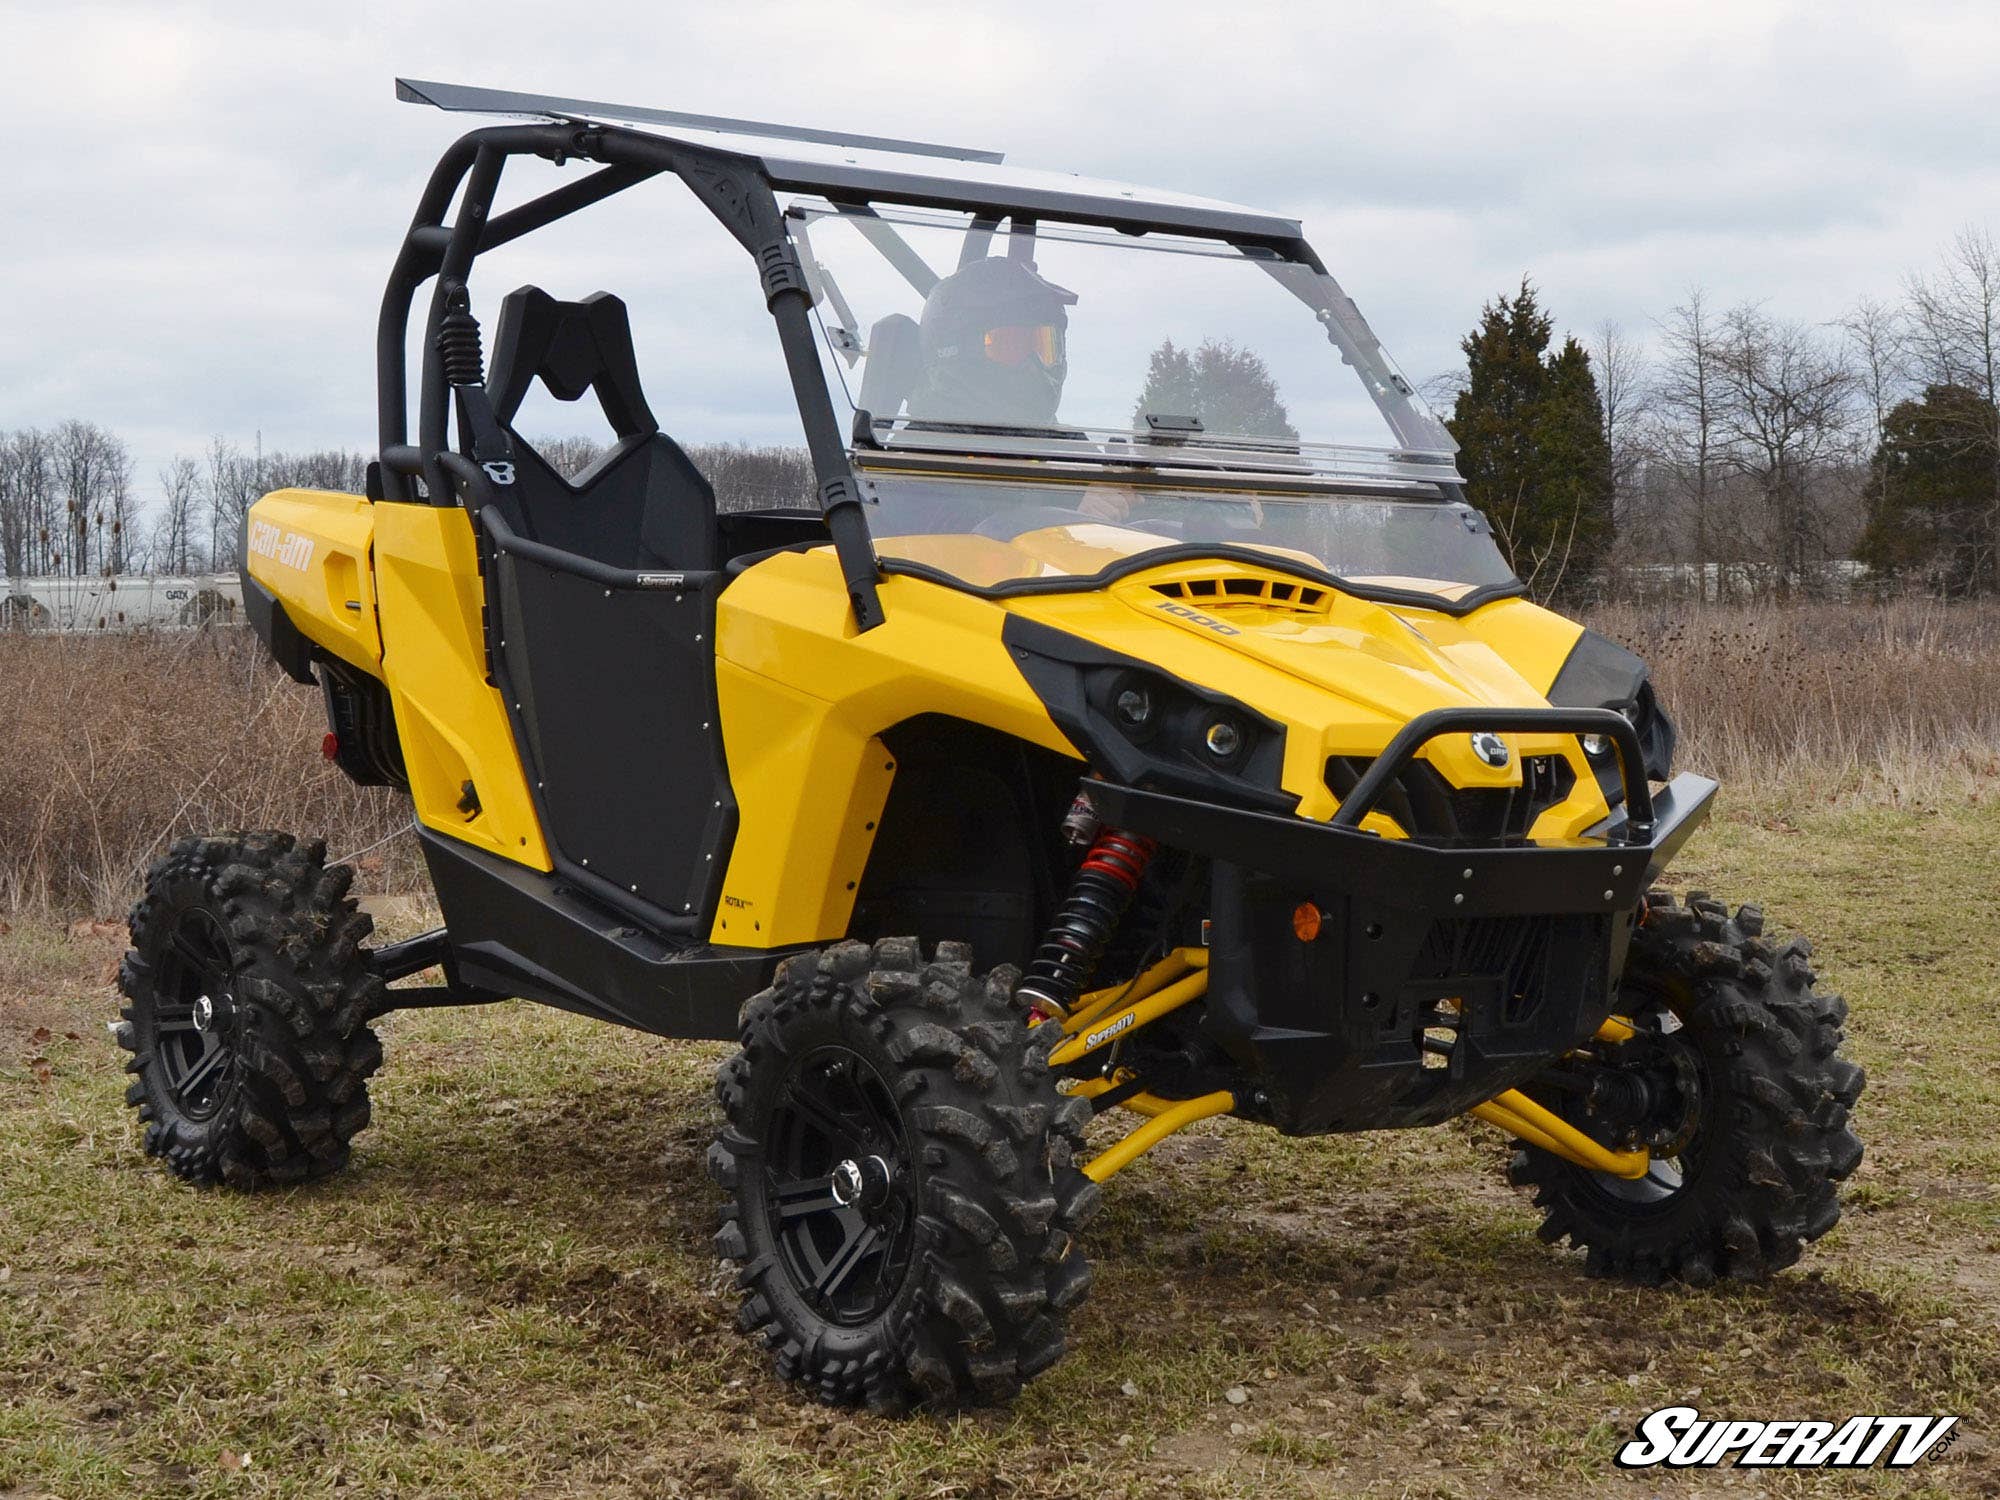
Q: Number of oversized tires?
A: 3